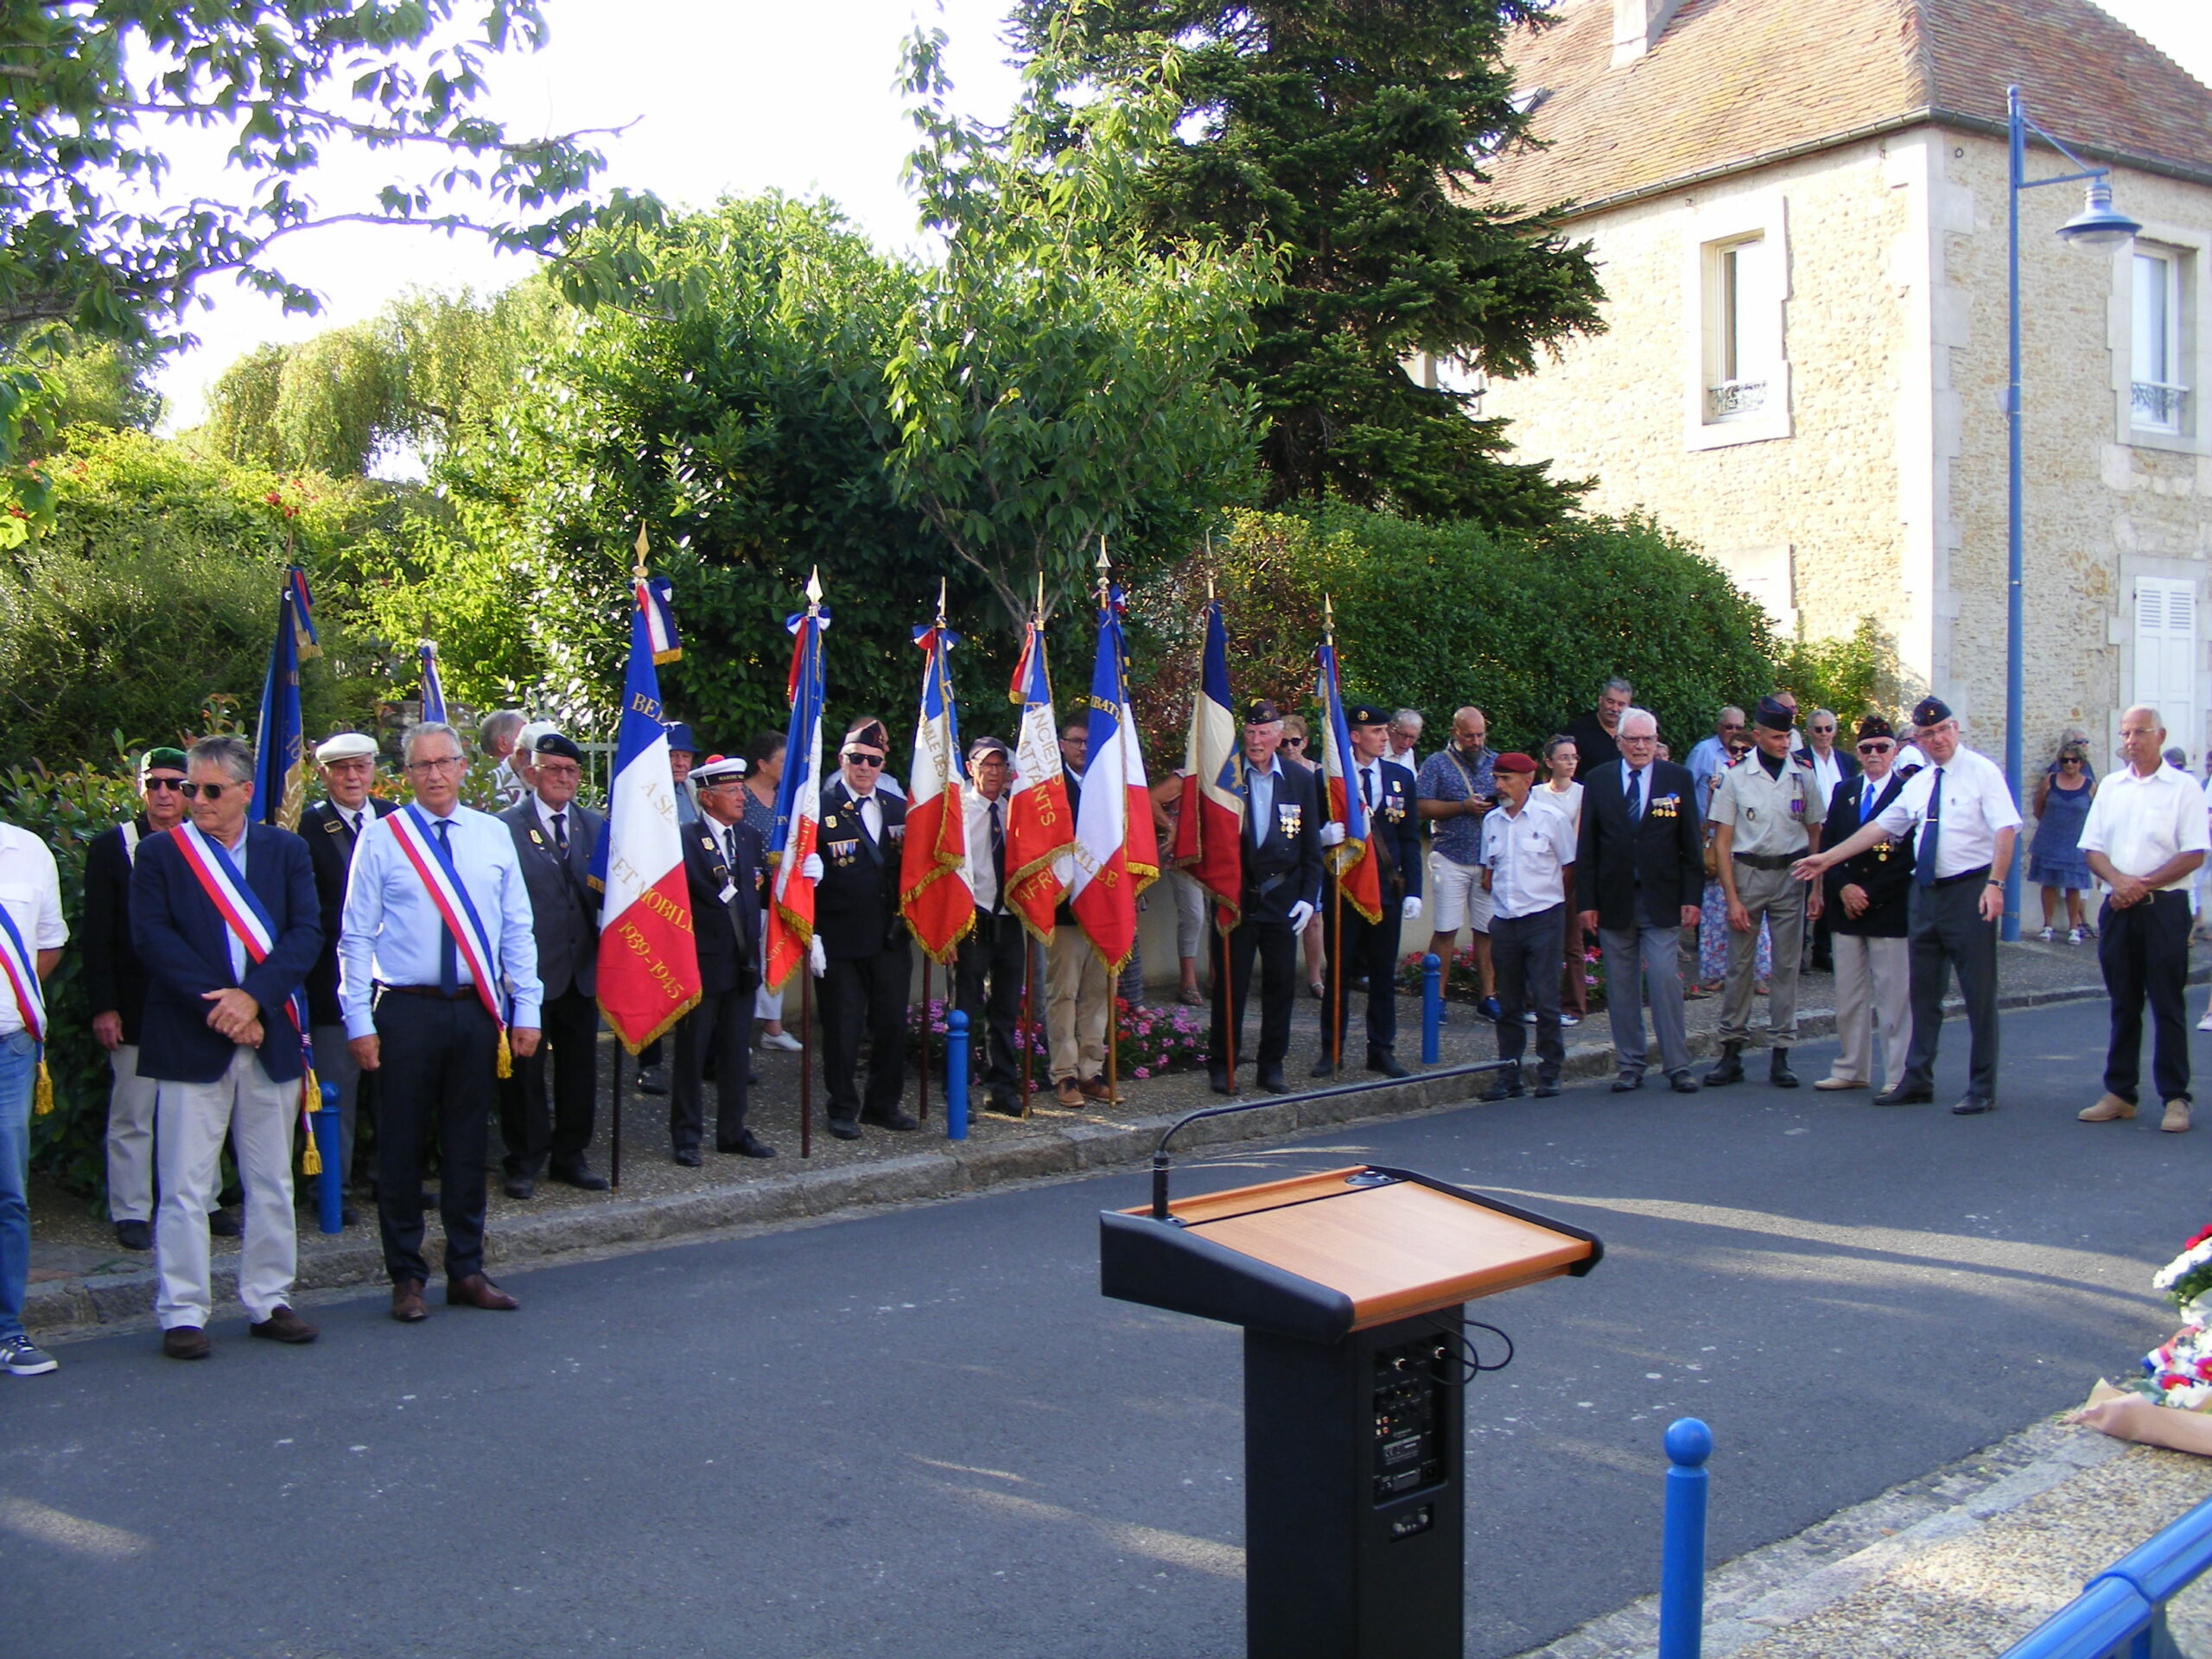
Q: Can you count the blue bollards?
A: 4